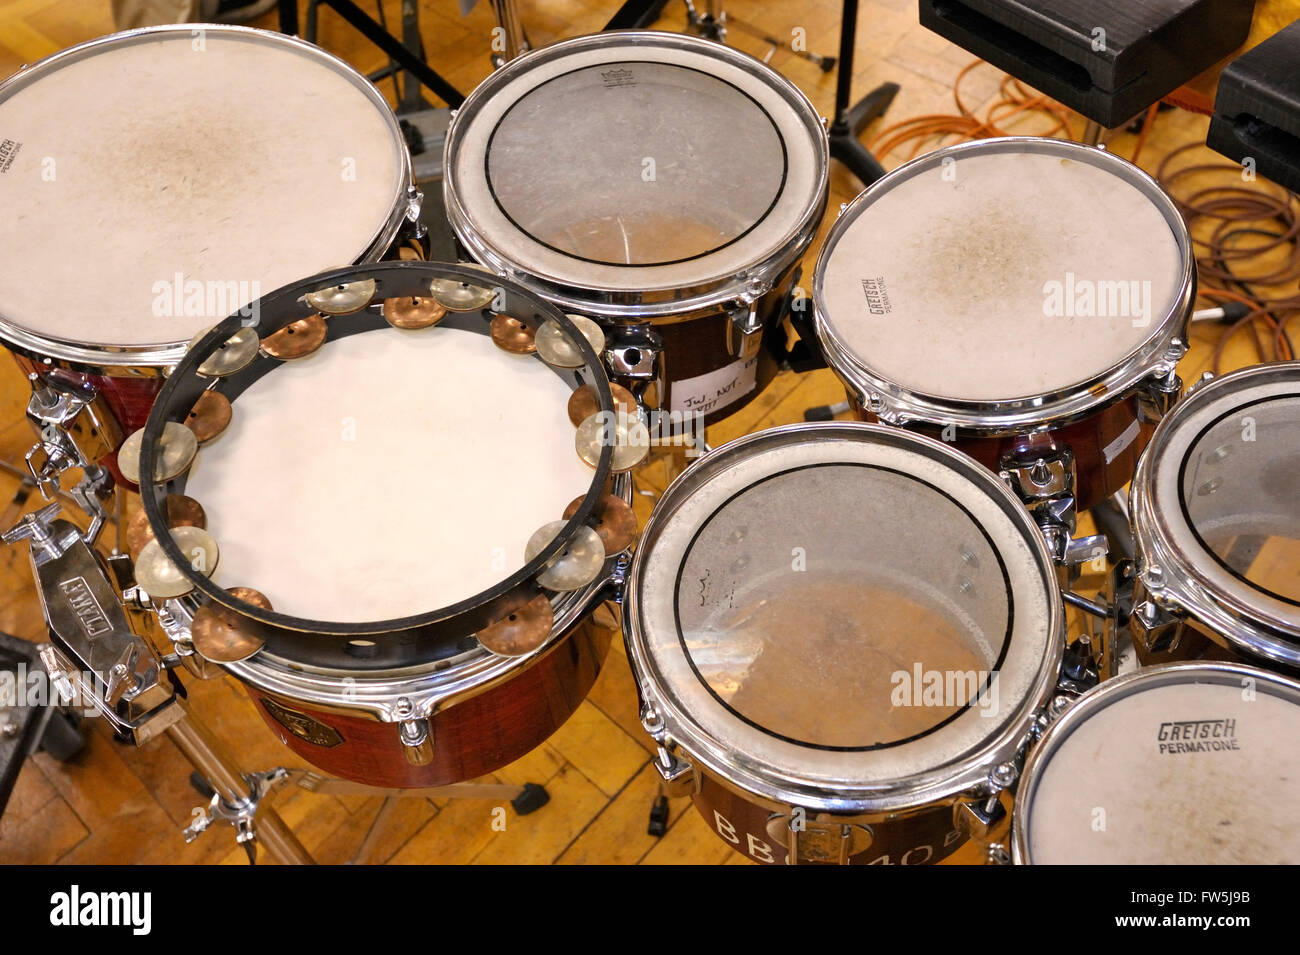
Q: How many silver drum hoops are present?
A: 7